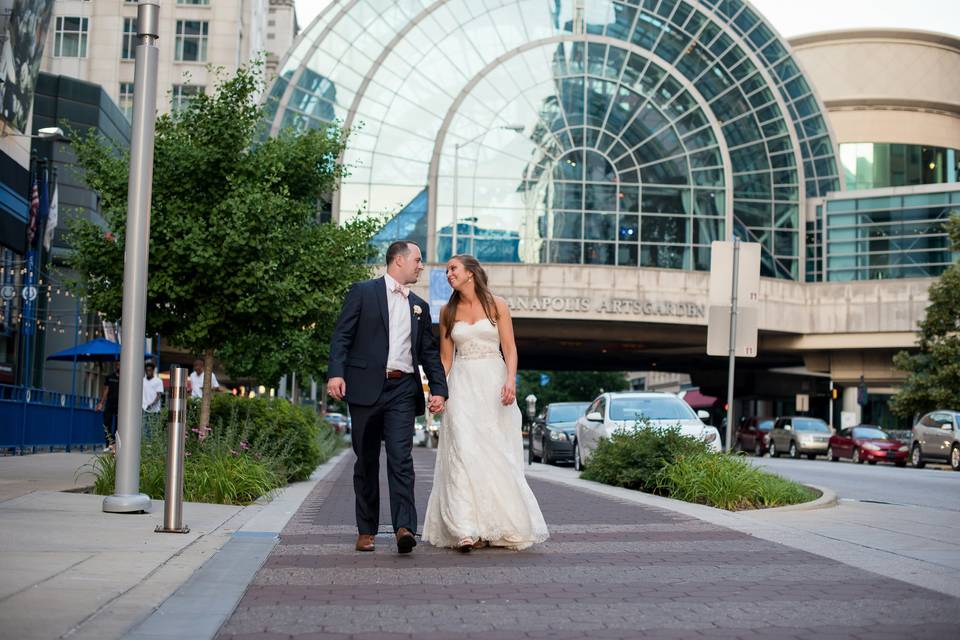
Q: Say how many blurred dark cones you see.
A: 0